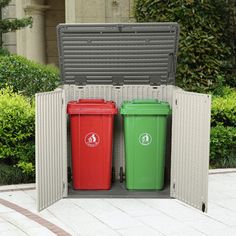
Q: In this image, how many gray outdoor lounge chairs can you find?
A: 0